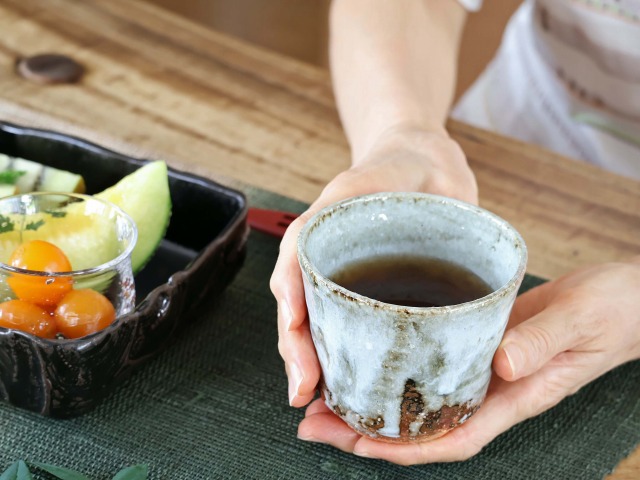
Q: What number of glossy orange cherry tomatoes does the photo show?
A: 3